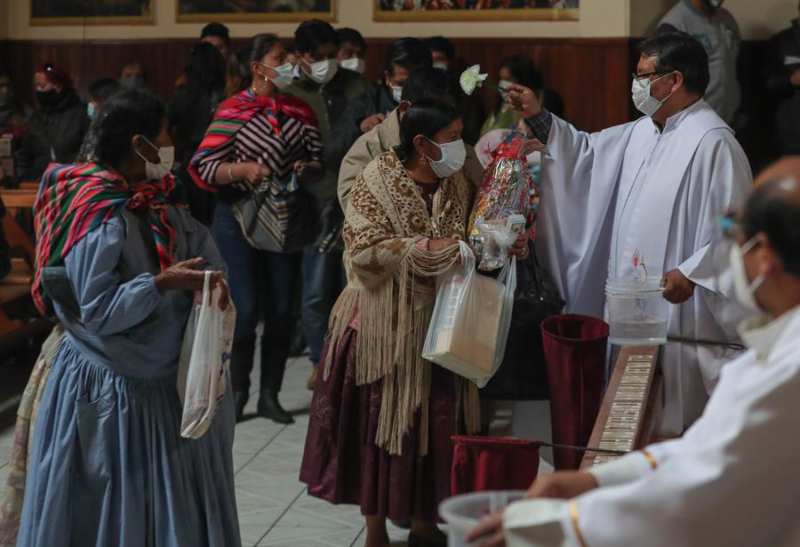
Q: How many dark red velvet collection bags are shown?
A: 2